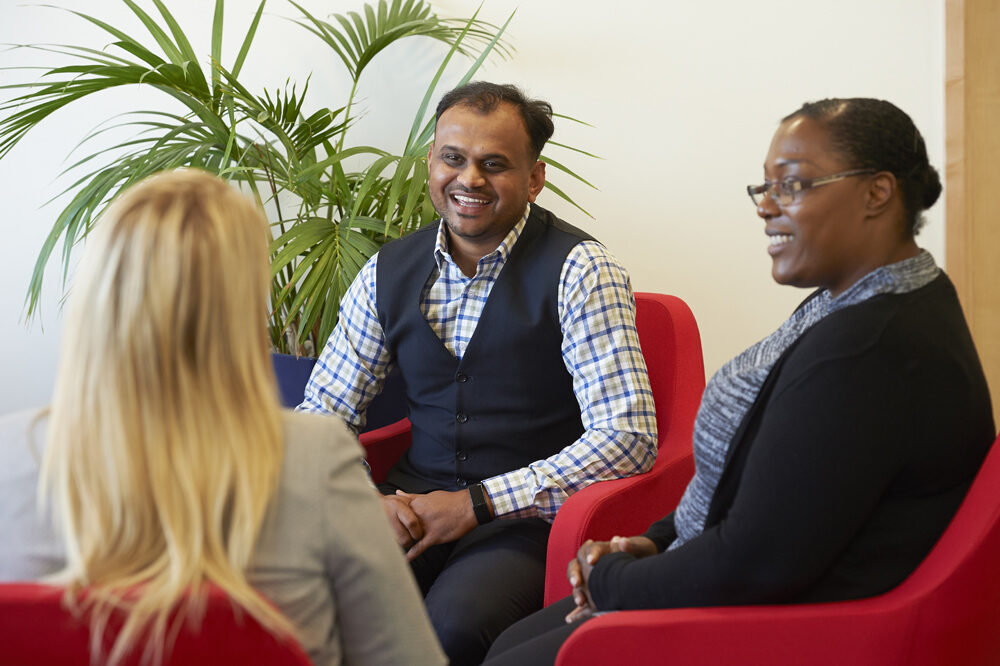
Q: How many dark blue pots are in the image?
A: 1